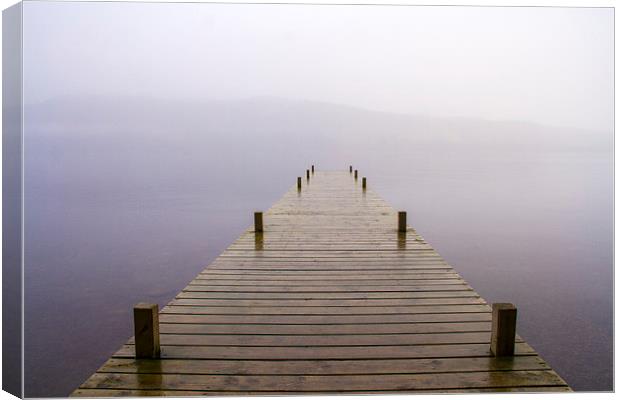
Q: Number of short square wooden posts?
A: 10